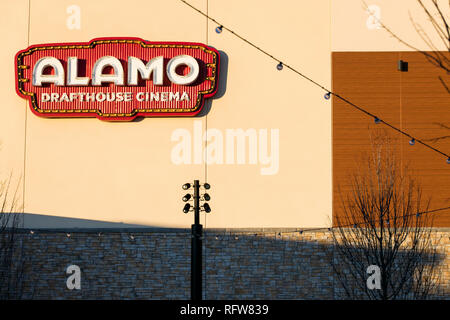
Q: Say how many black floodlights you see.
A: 6